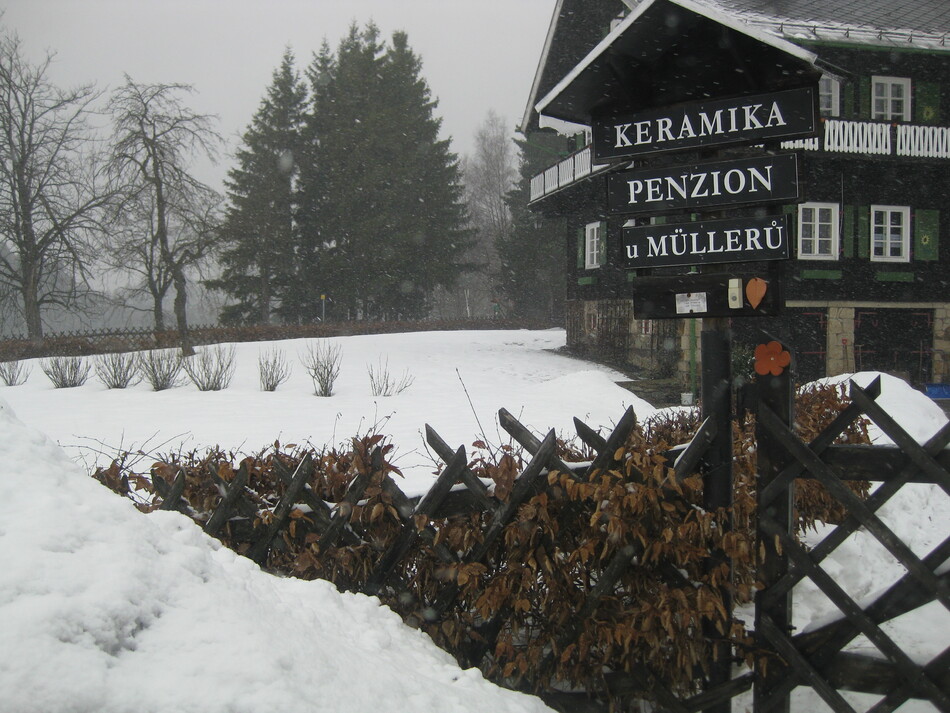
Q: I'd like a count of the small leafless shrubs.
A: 8